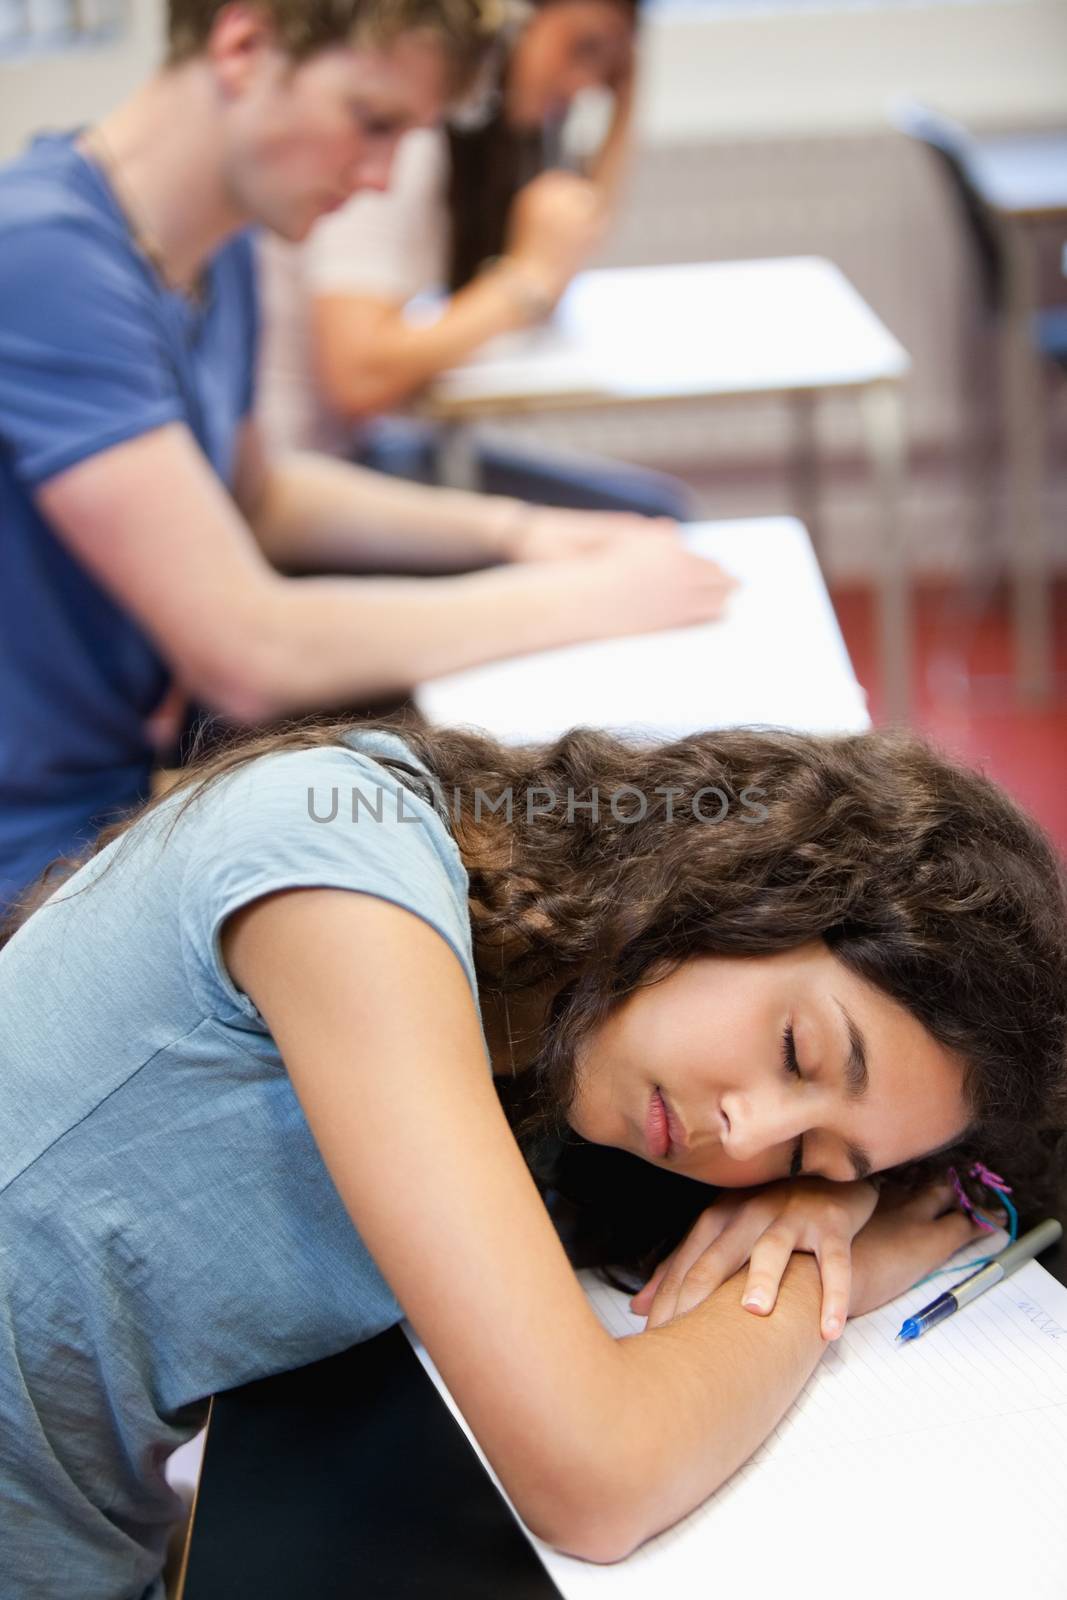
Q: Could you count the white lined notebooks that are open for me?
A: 1